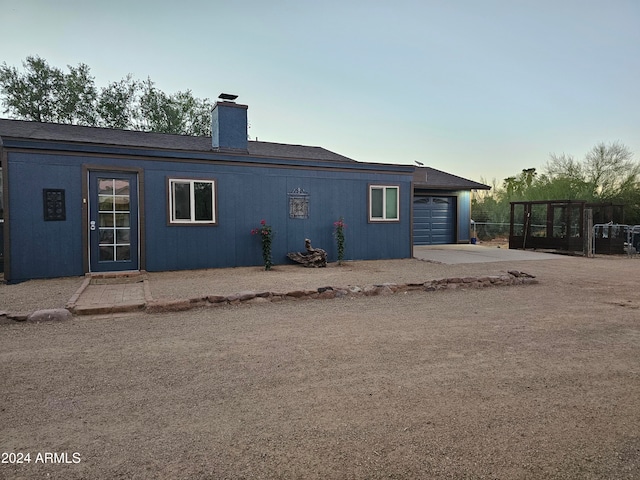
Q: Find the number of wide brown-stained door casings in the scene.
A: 1